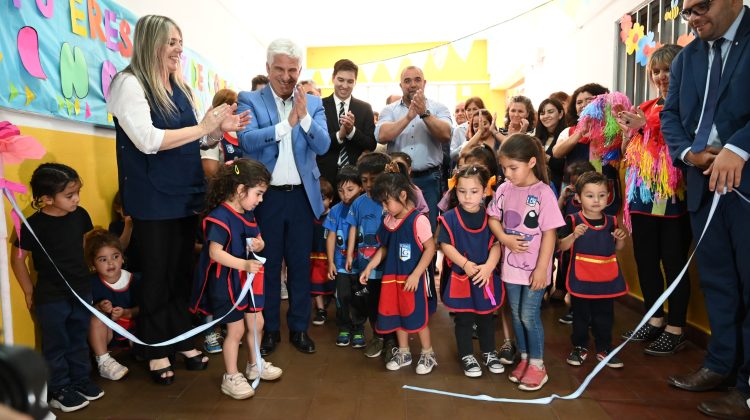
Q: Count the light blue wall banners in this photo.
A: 1